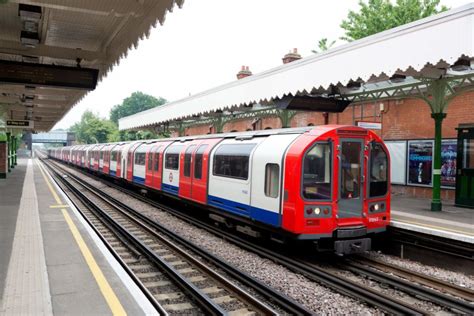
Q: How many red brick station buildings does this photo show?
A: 1